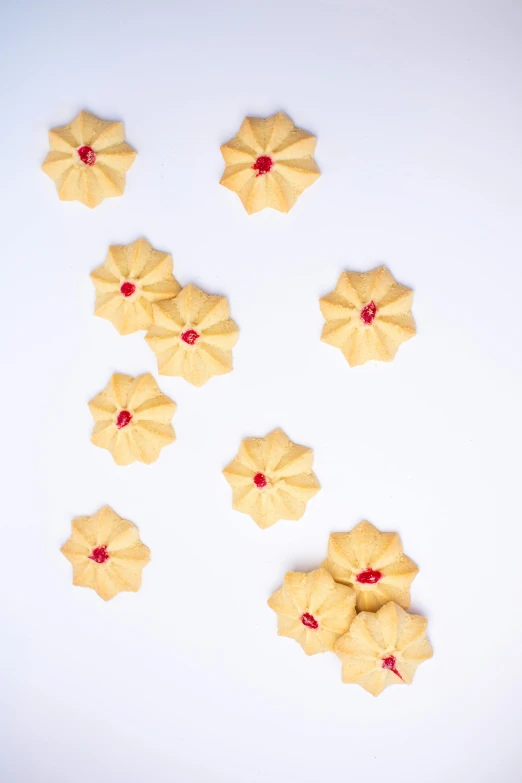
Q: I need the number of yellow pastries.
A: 11